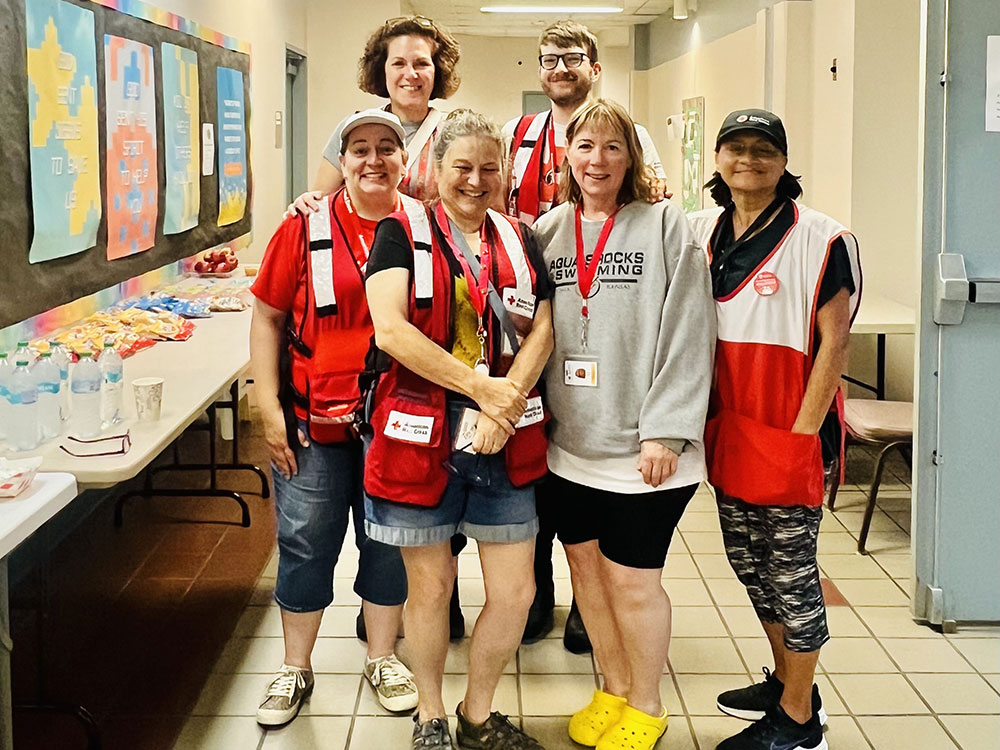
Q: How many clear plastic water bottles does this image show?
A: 7